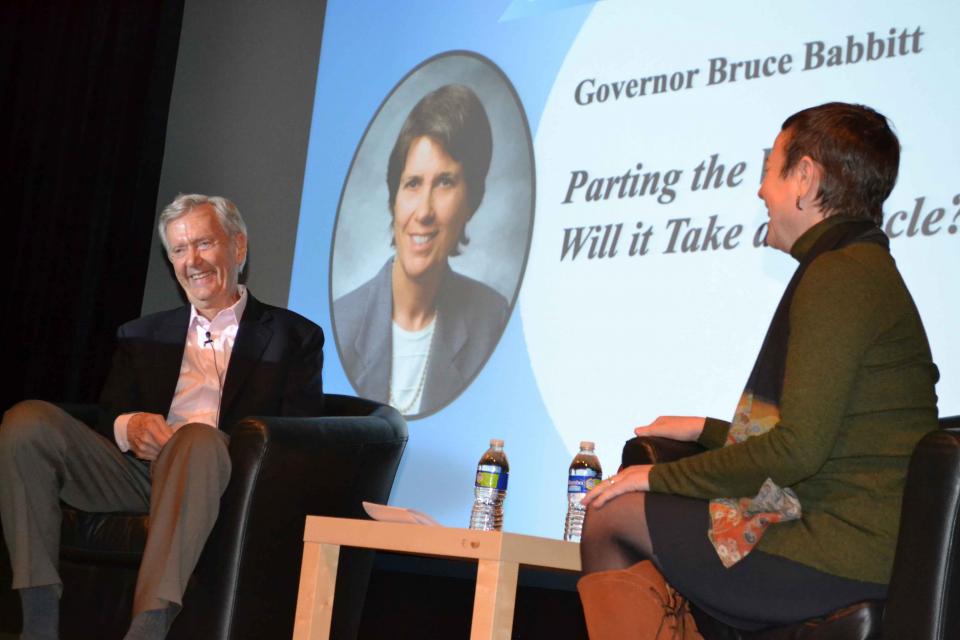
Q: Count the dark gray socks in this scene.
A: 2